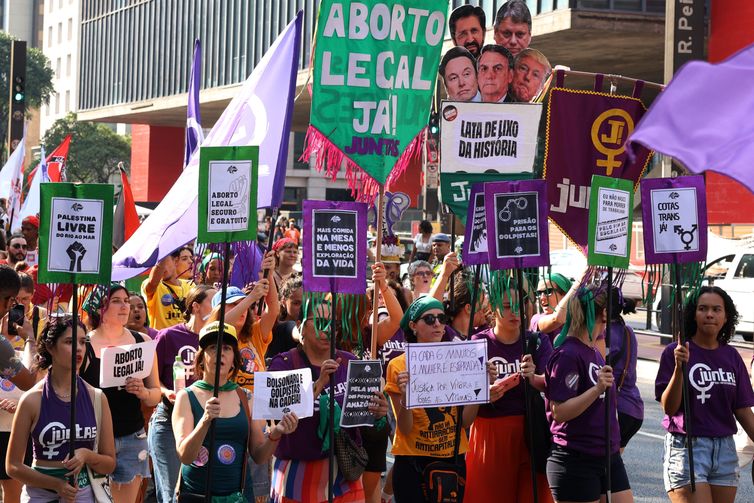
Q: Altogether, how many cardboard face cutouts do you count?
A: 5